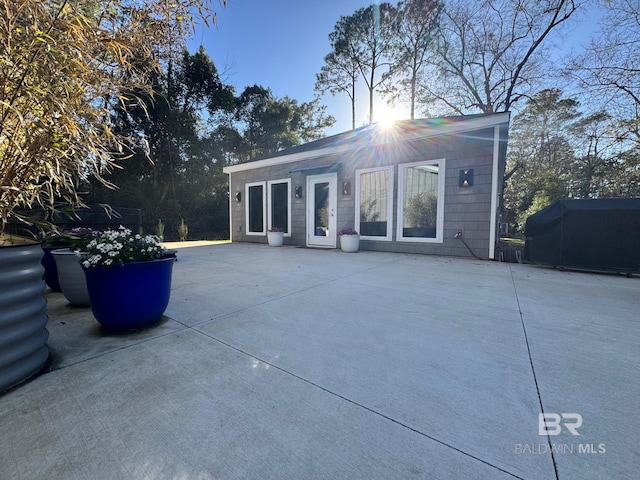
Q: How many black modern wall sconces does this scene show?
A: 4